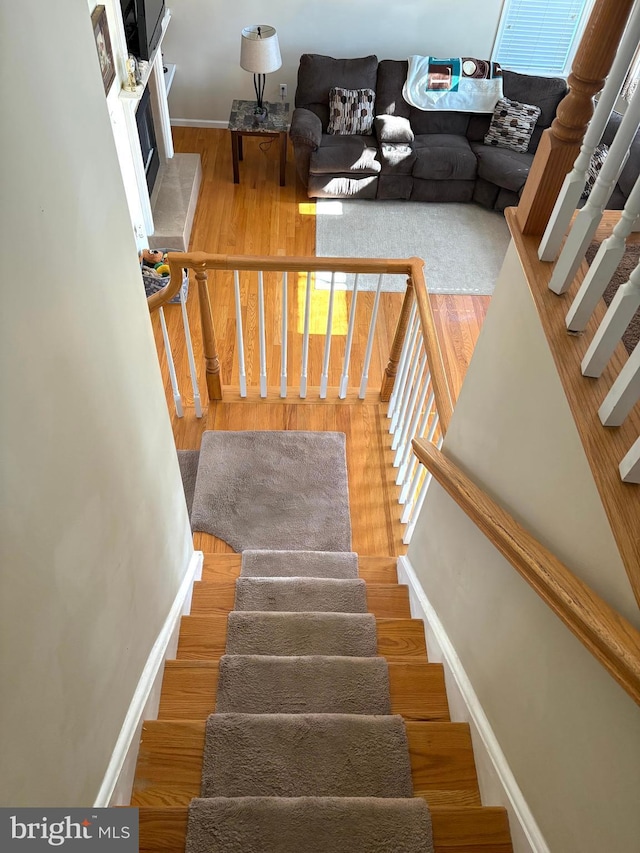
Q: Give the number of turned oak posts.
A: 3